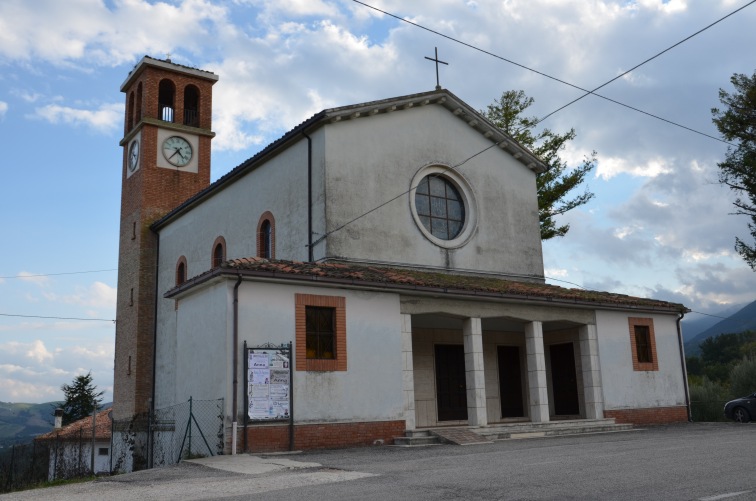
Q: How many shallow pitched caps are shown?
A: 1